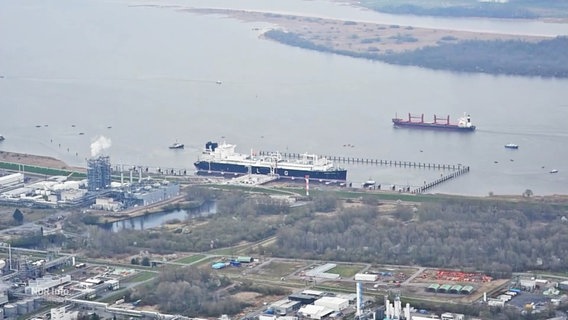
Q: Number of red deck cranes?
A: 4